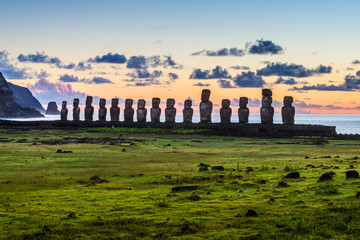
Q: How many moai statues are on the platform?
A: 15